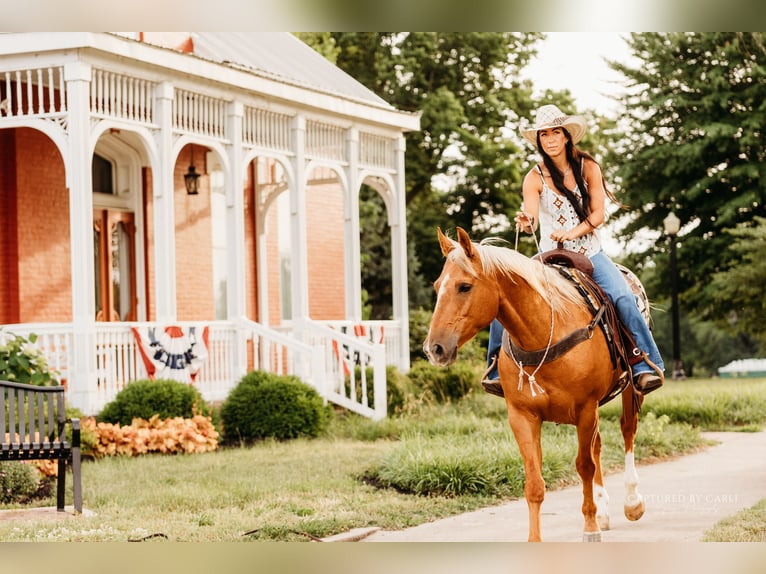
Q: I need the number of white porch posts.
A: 6